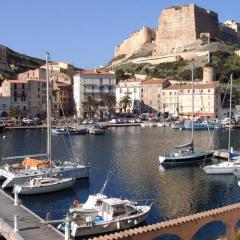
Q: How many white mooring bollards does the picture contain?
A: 3